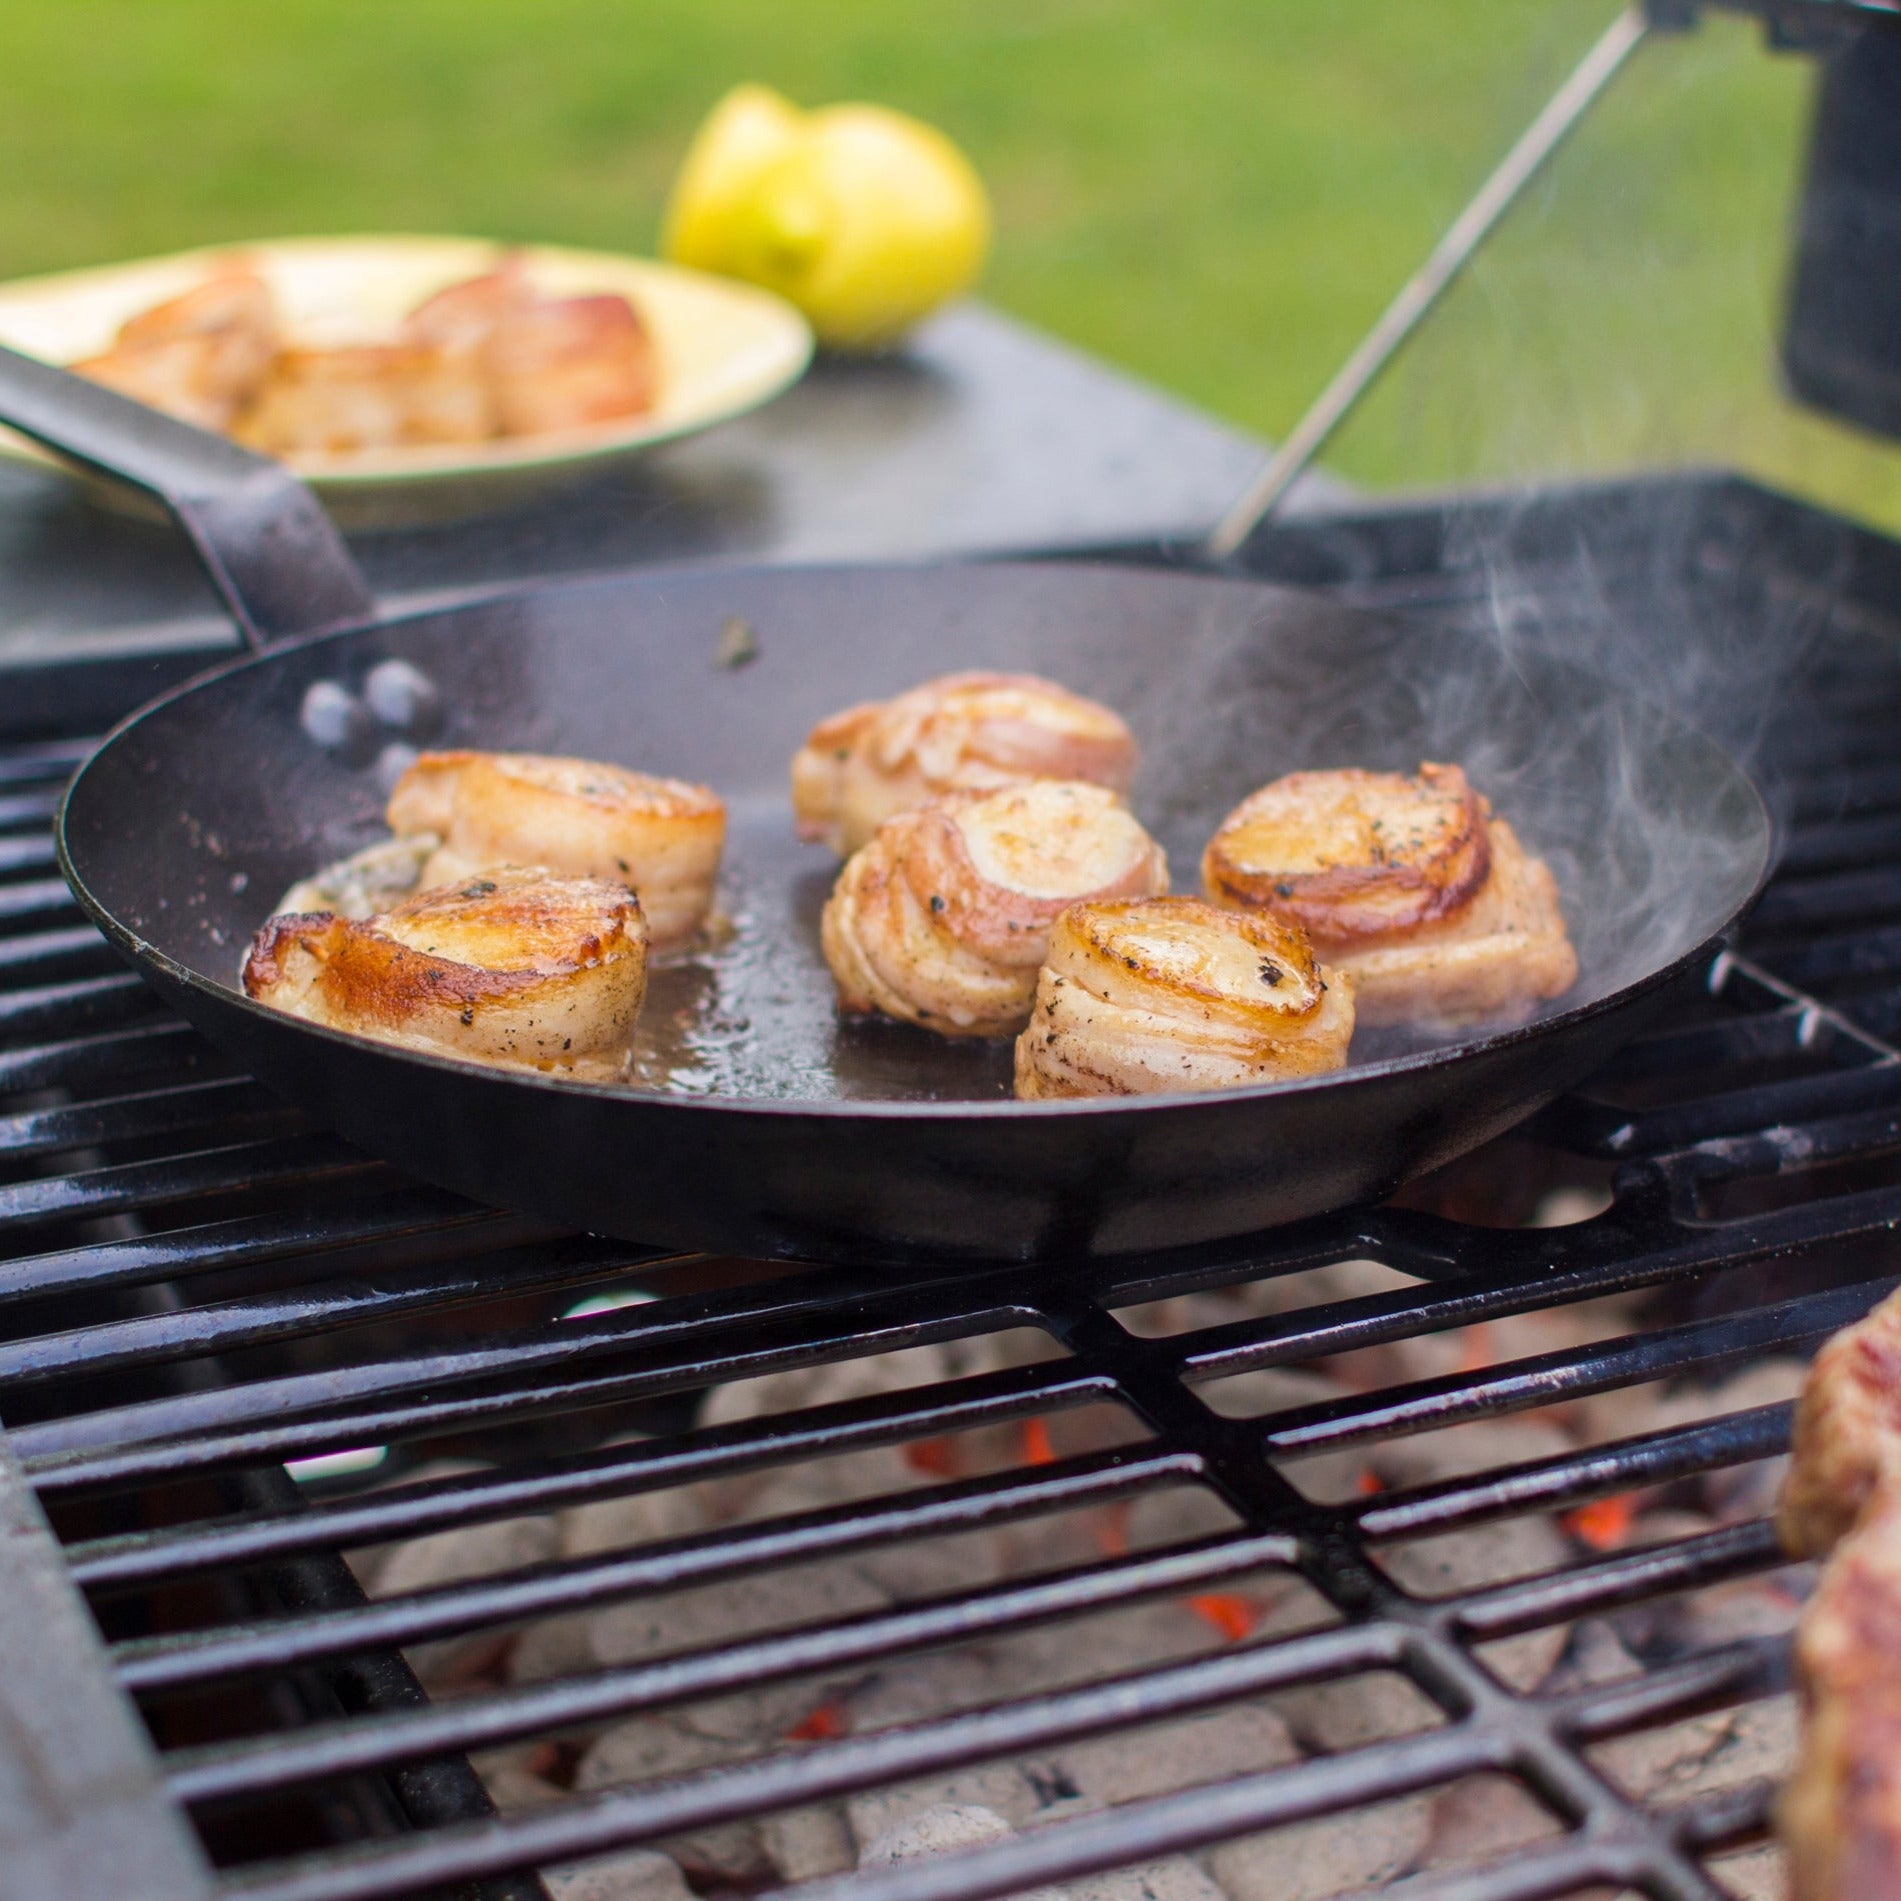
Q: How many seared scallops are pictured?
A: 6